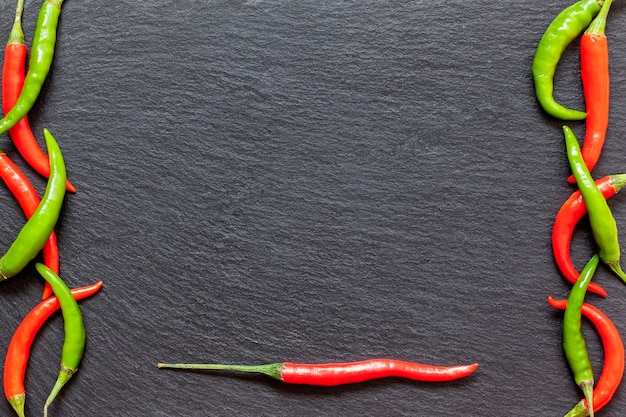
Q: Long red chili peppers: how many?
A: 7